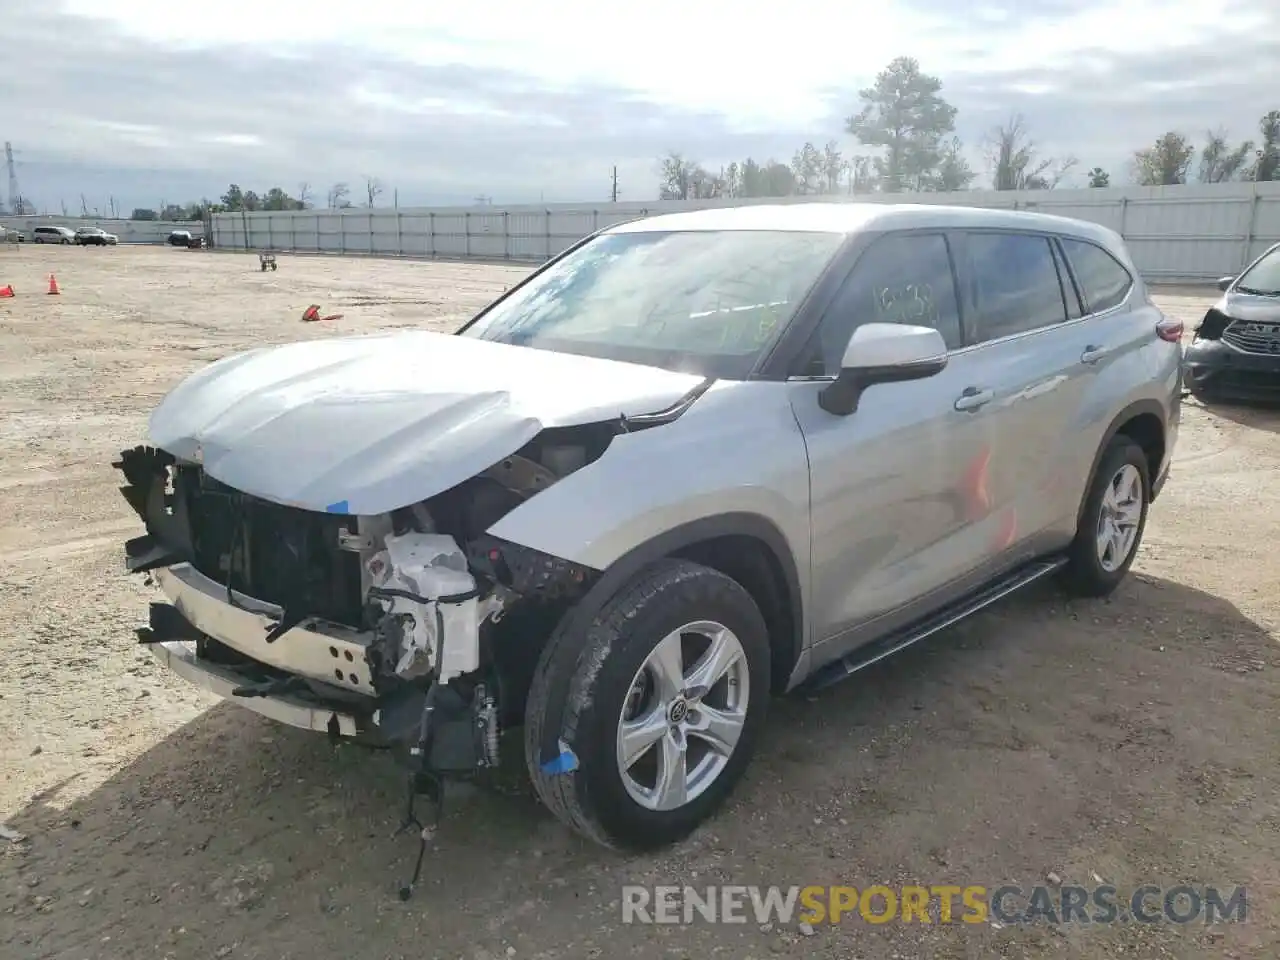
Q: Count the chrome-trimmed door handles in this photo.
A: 2